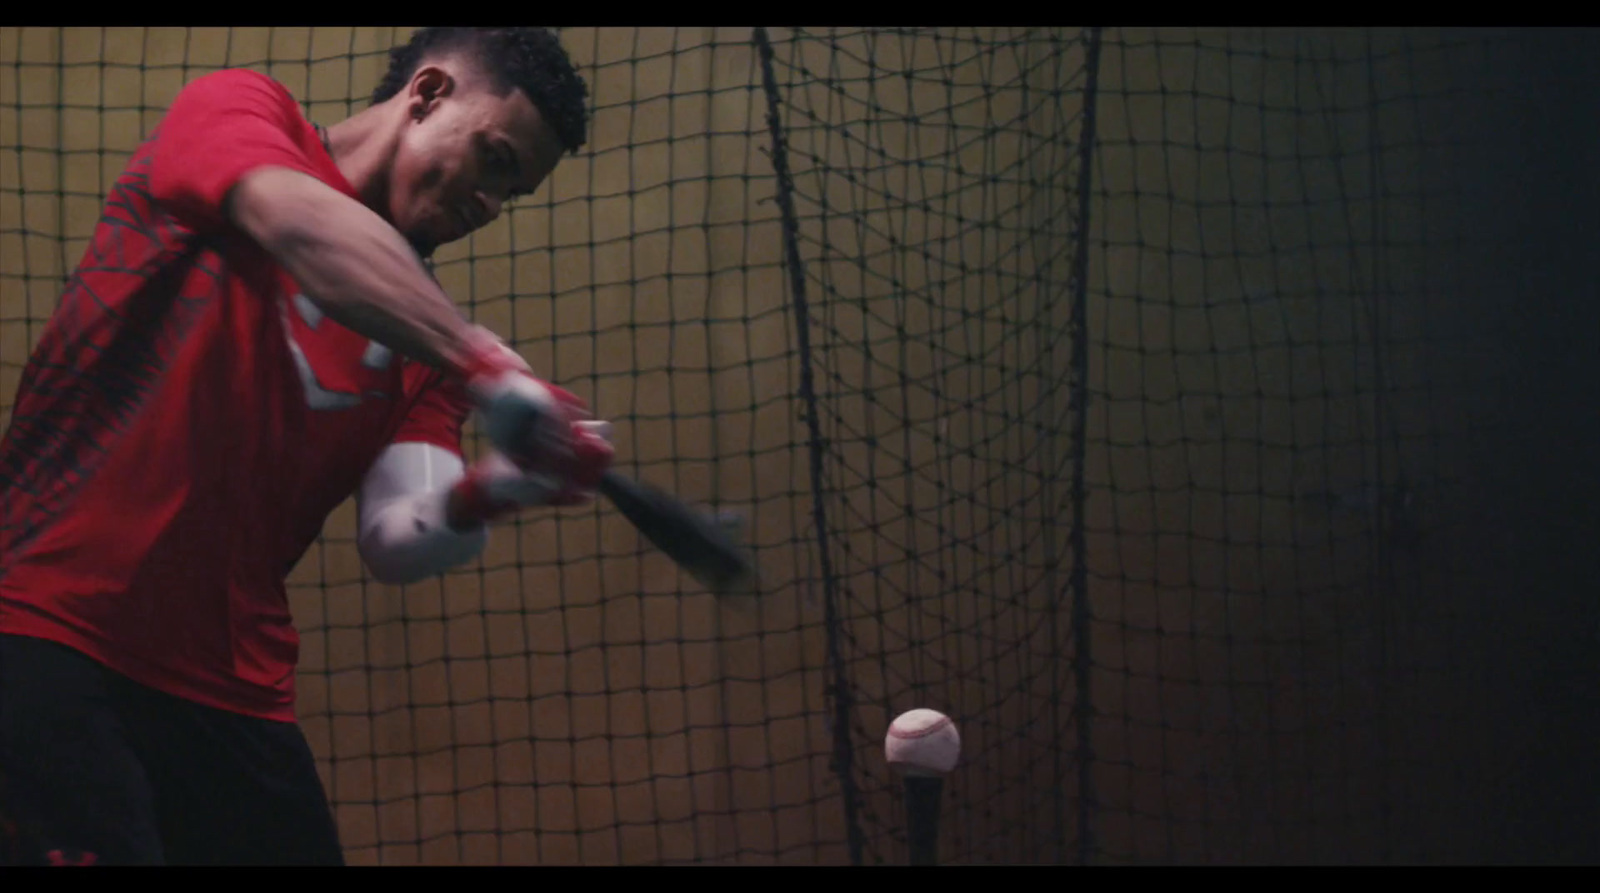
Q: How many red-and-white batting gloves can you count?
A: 2